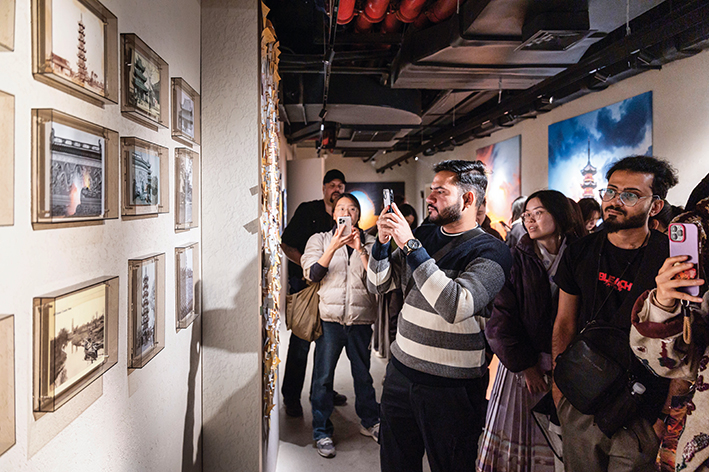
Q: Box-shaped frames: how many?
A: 12